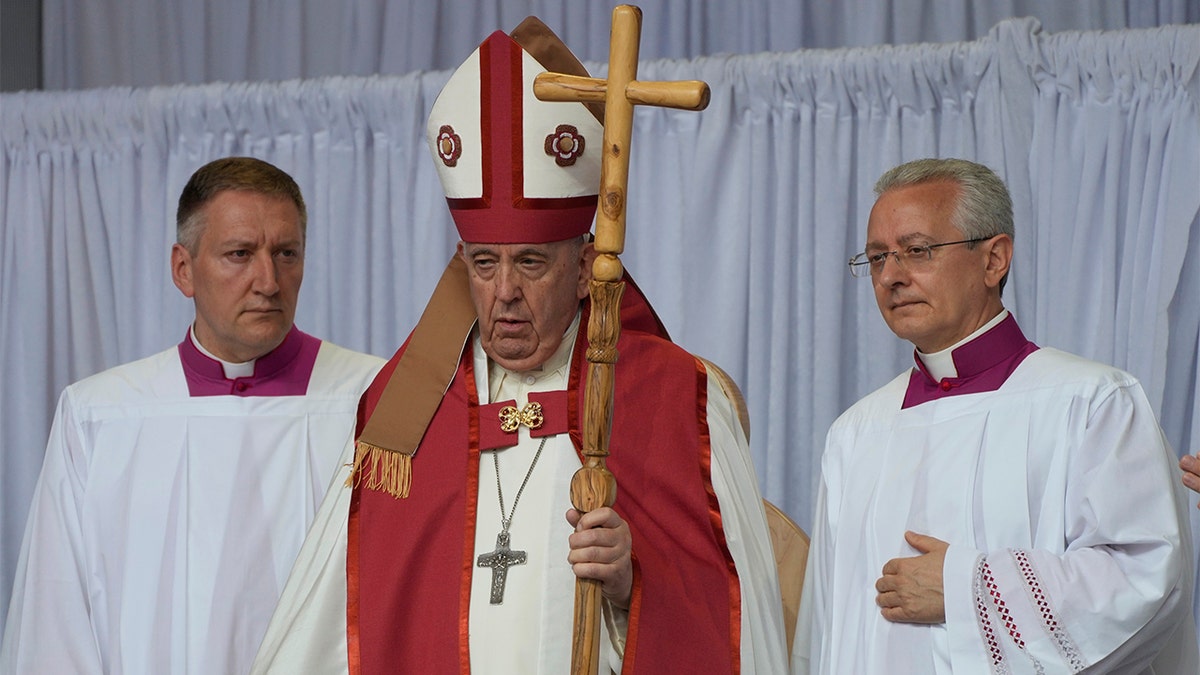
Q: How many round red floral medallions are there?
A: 2